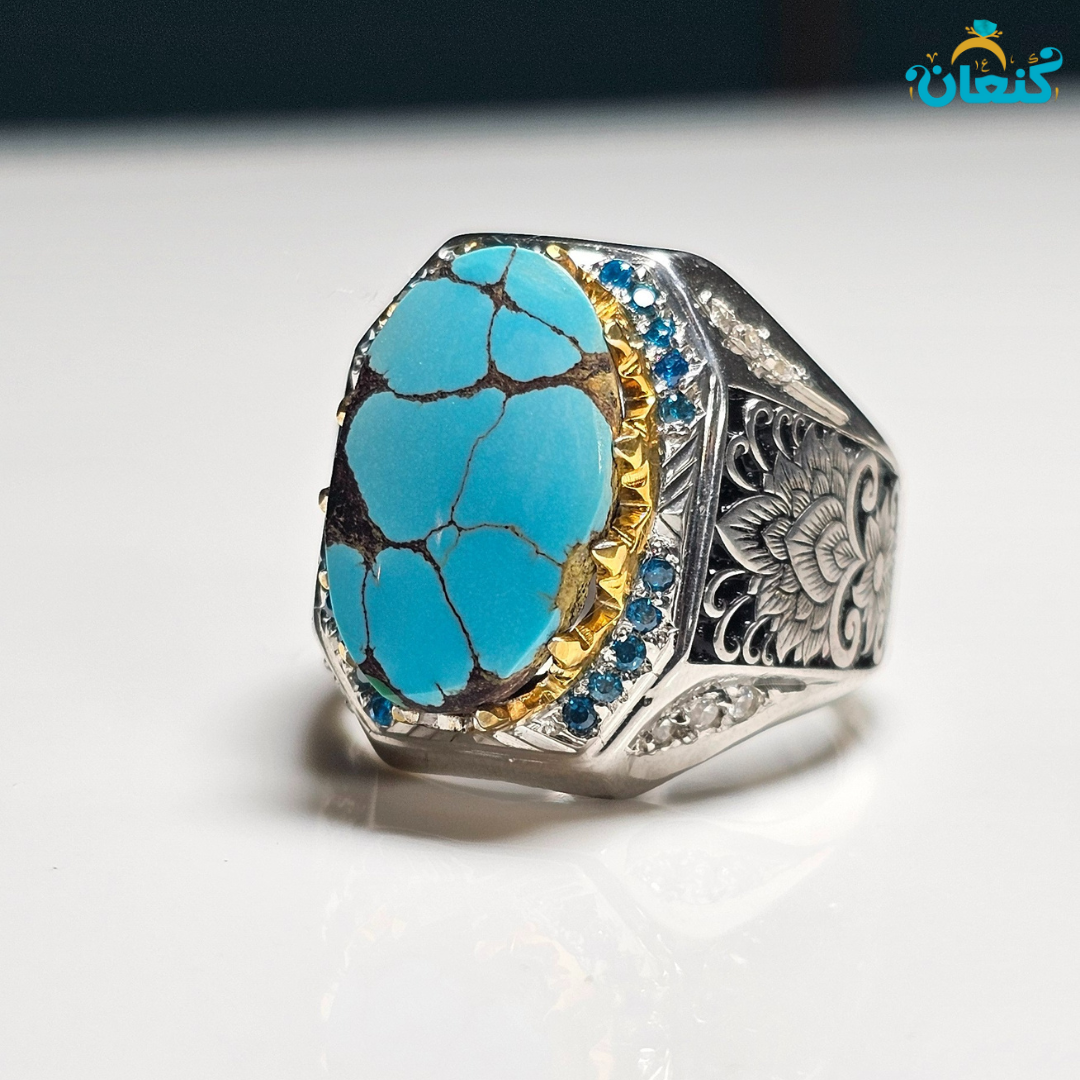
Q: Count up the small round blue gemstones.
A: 11